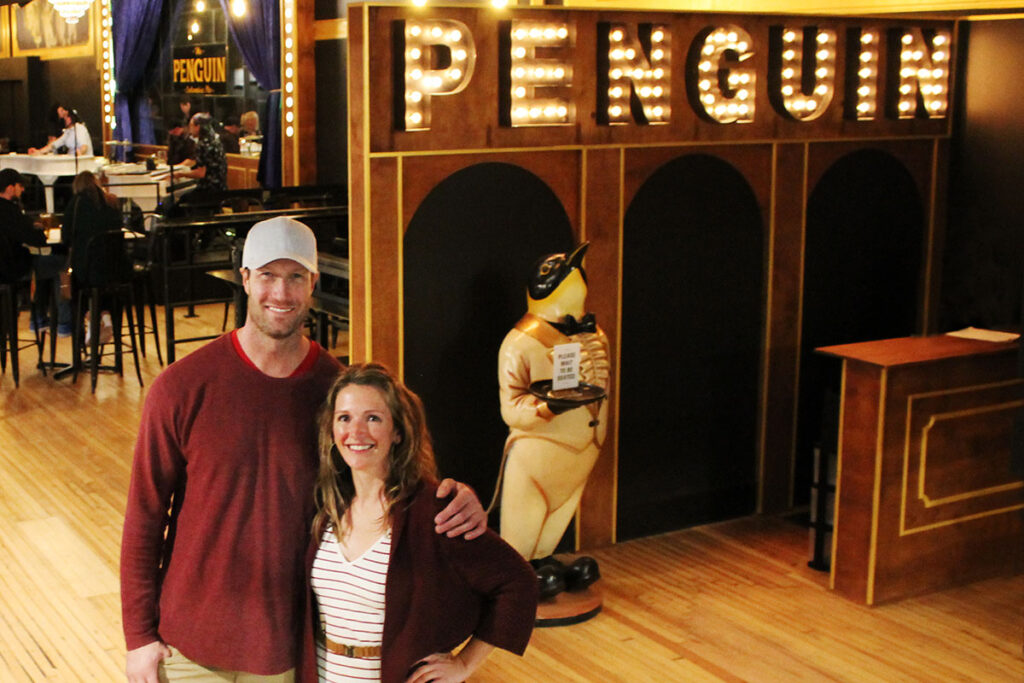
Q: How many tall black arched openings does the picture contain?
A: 3